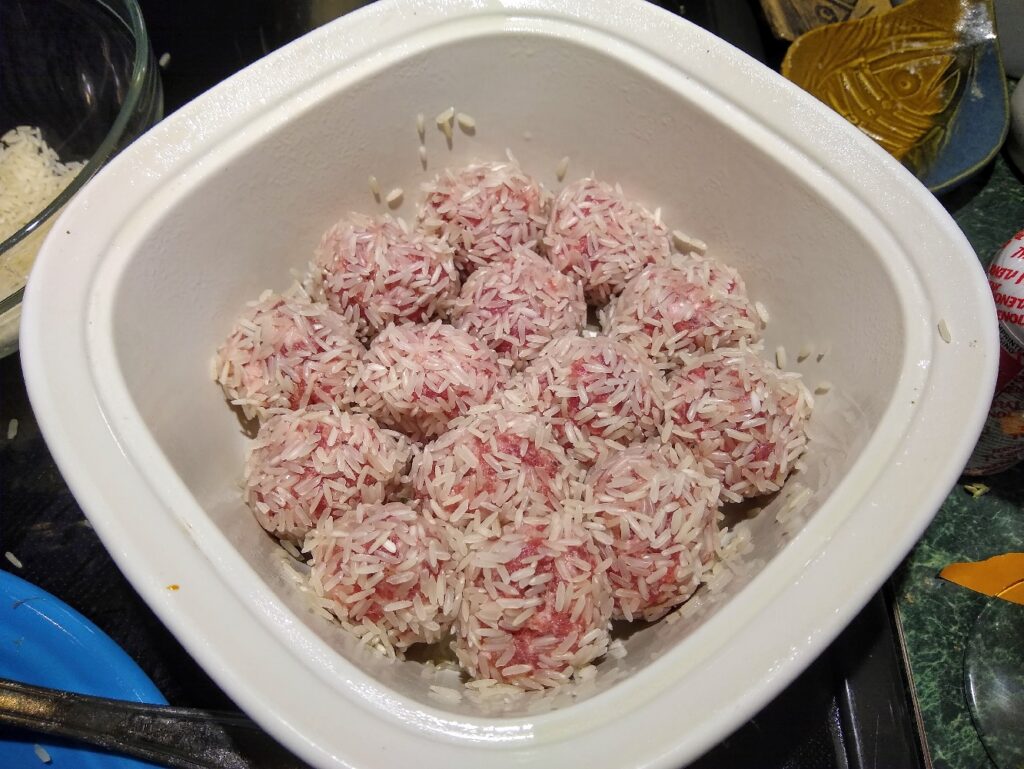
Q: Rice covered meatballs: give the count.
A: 14